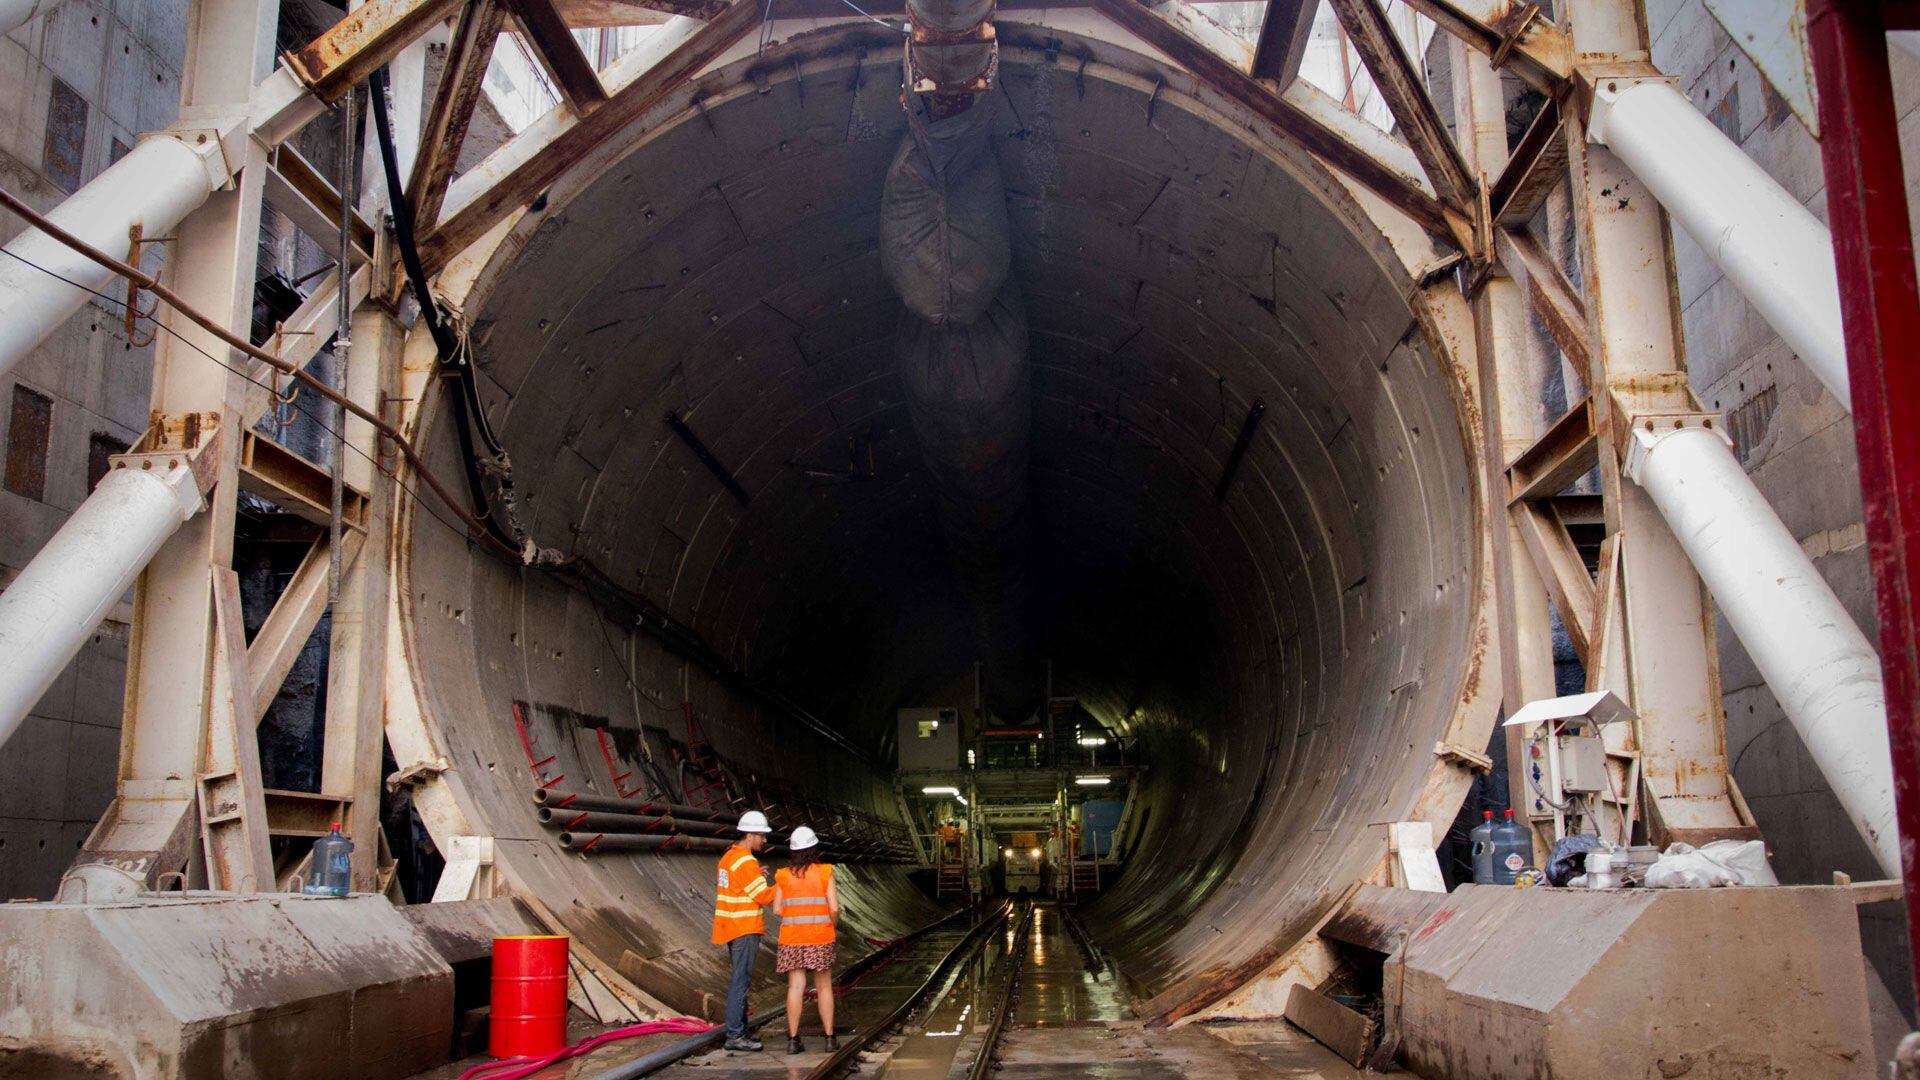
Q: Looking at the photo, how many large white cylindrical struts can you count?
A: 4